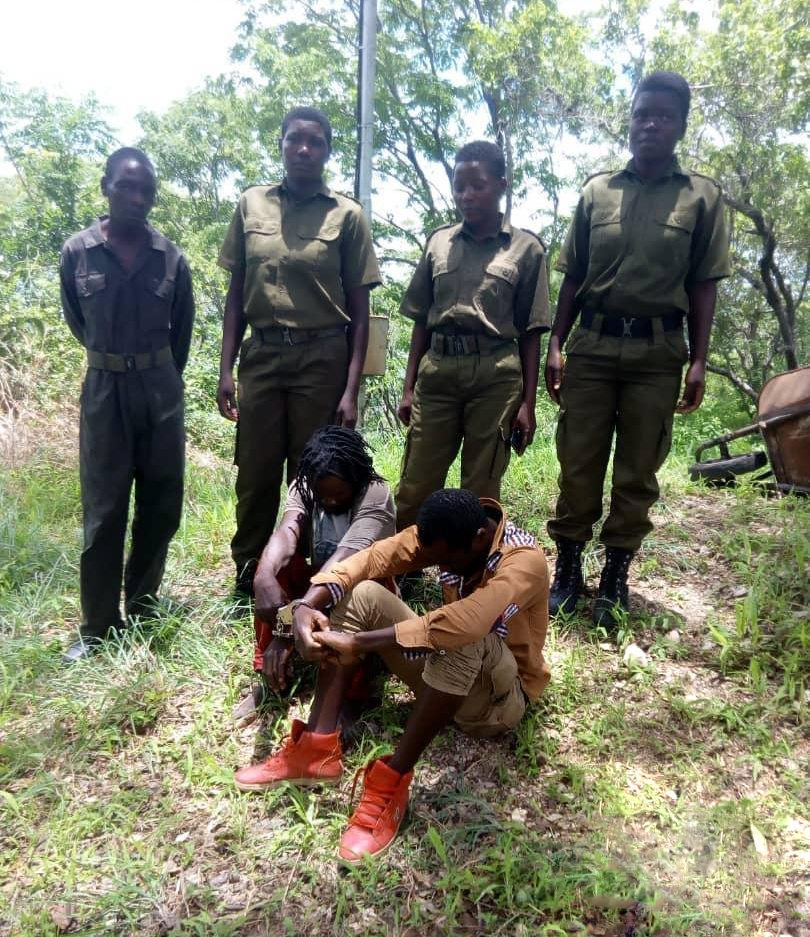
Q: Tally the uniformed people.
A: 4